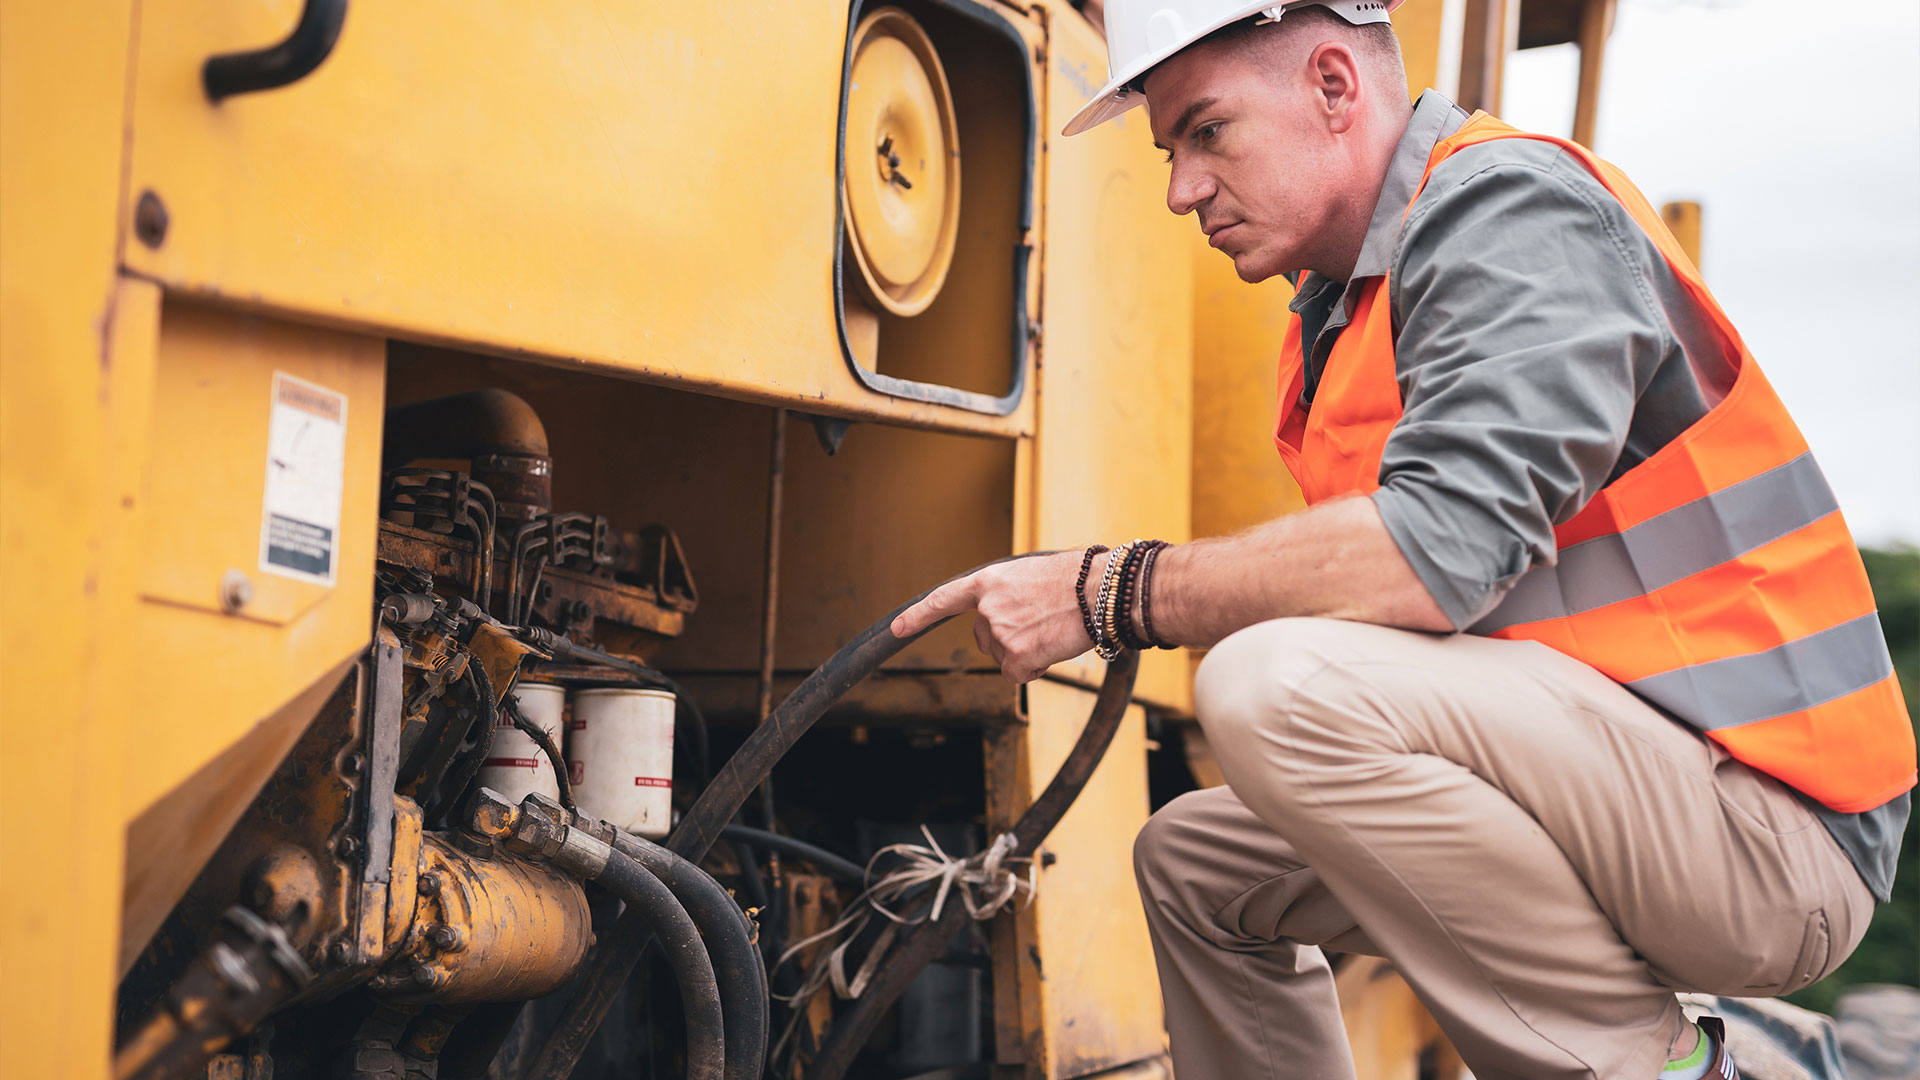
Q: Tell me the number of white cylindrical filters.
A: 2